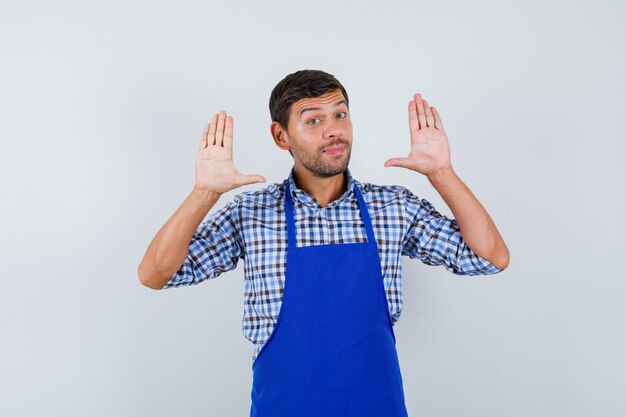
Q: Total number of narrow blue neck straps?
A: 2